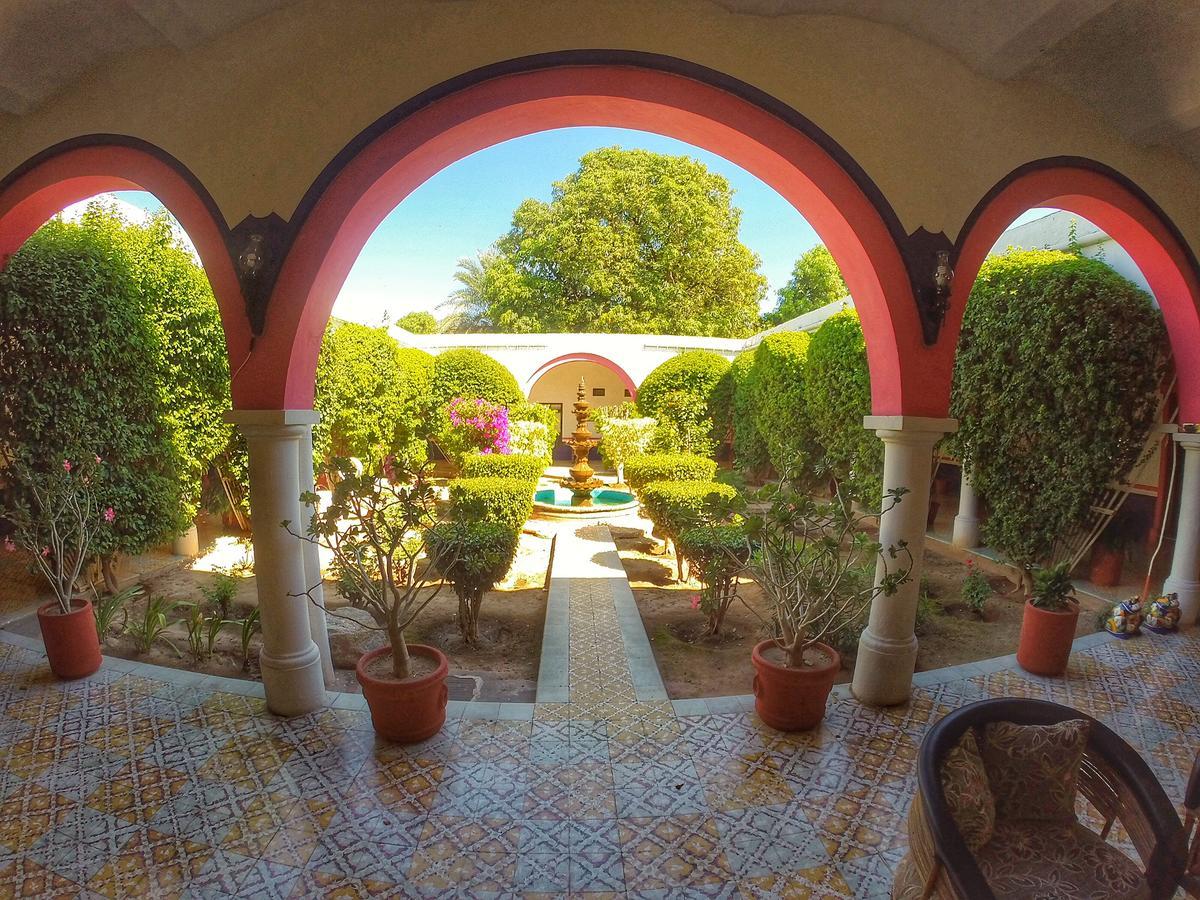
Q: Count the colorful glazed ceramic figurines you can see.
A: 2